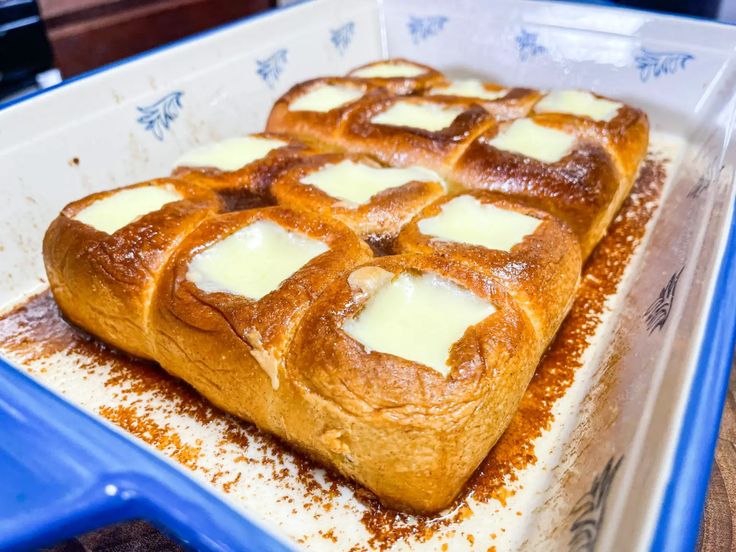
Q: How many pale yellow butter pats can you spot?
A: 12